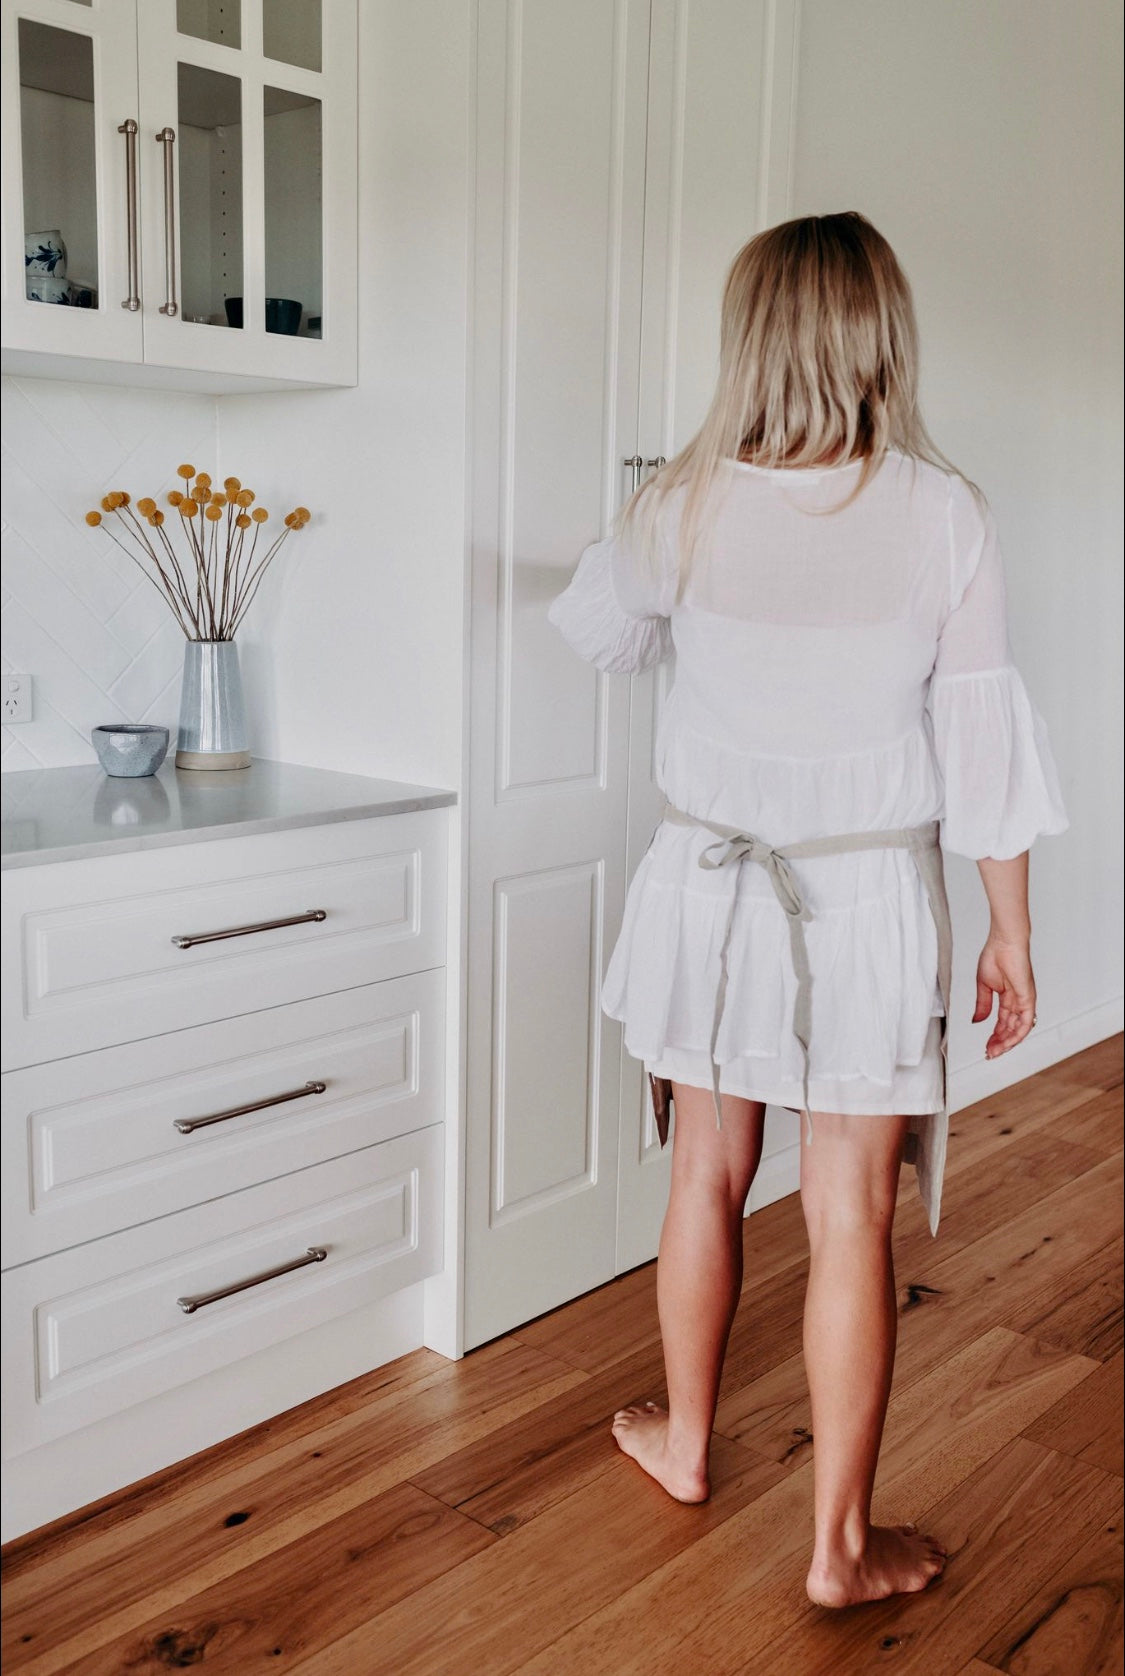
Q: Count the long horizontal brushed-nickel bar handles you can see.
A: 3